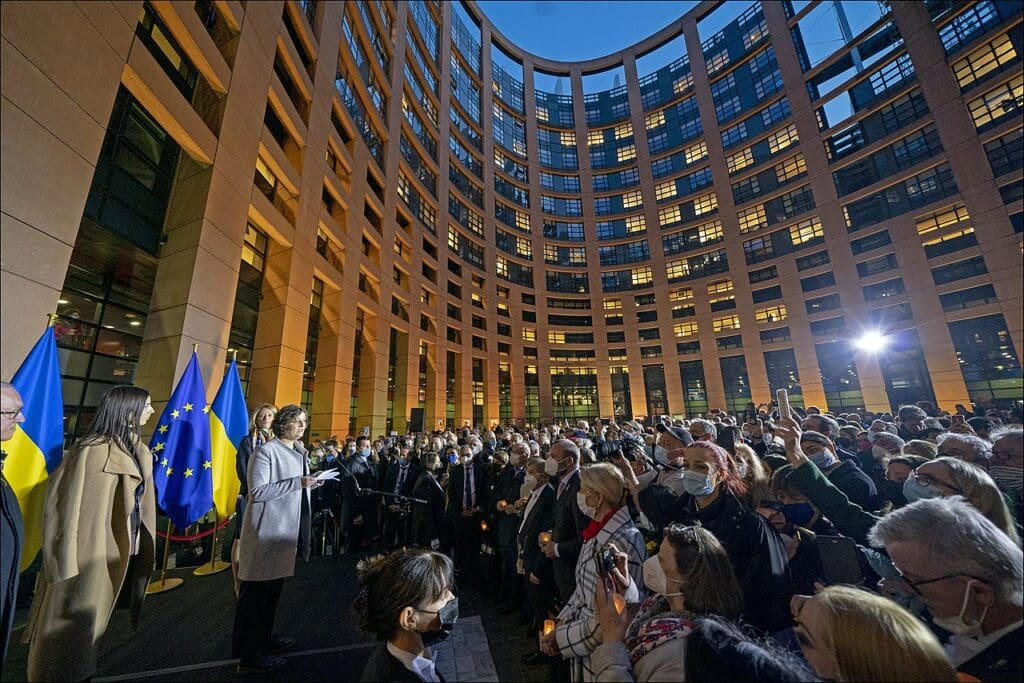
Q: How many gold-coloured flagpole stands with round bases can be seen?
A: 2